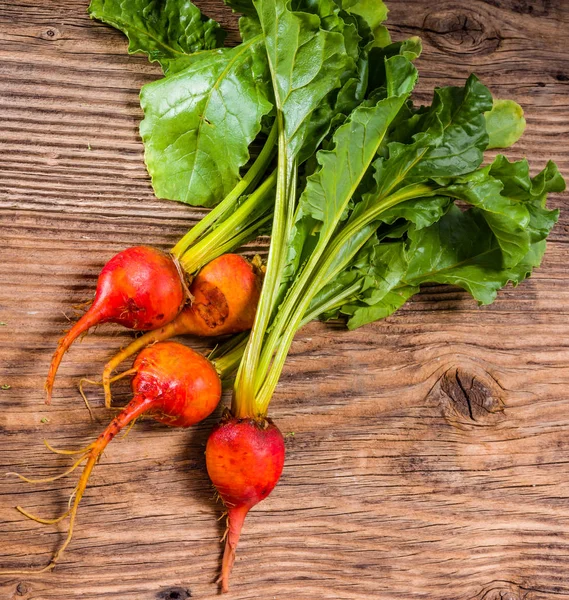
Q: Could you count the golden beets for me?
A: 4